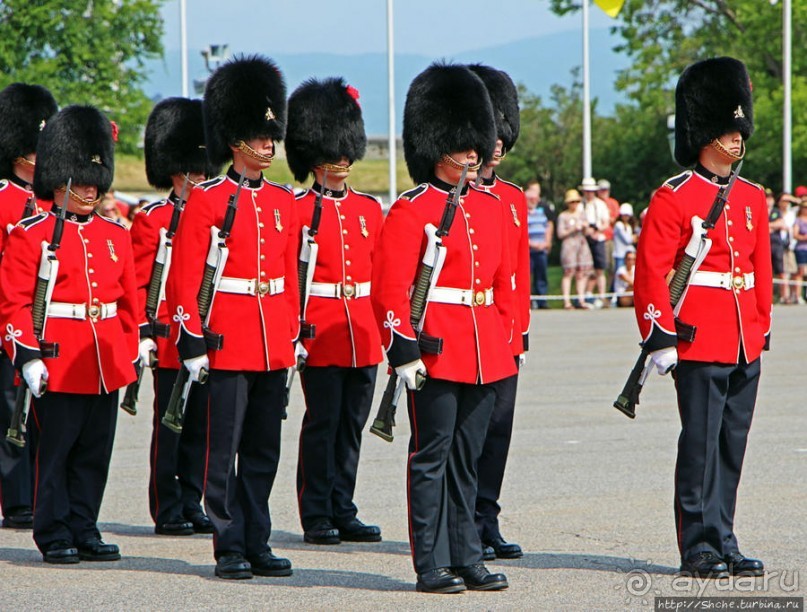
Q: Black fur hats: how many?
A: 8